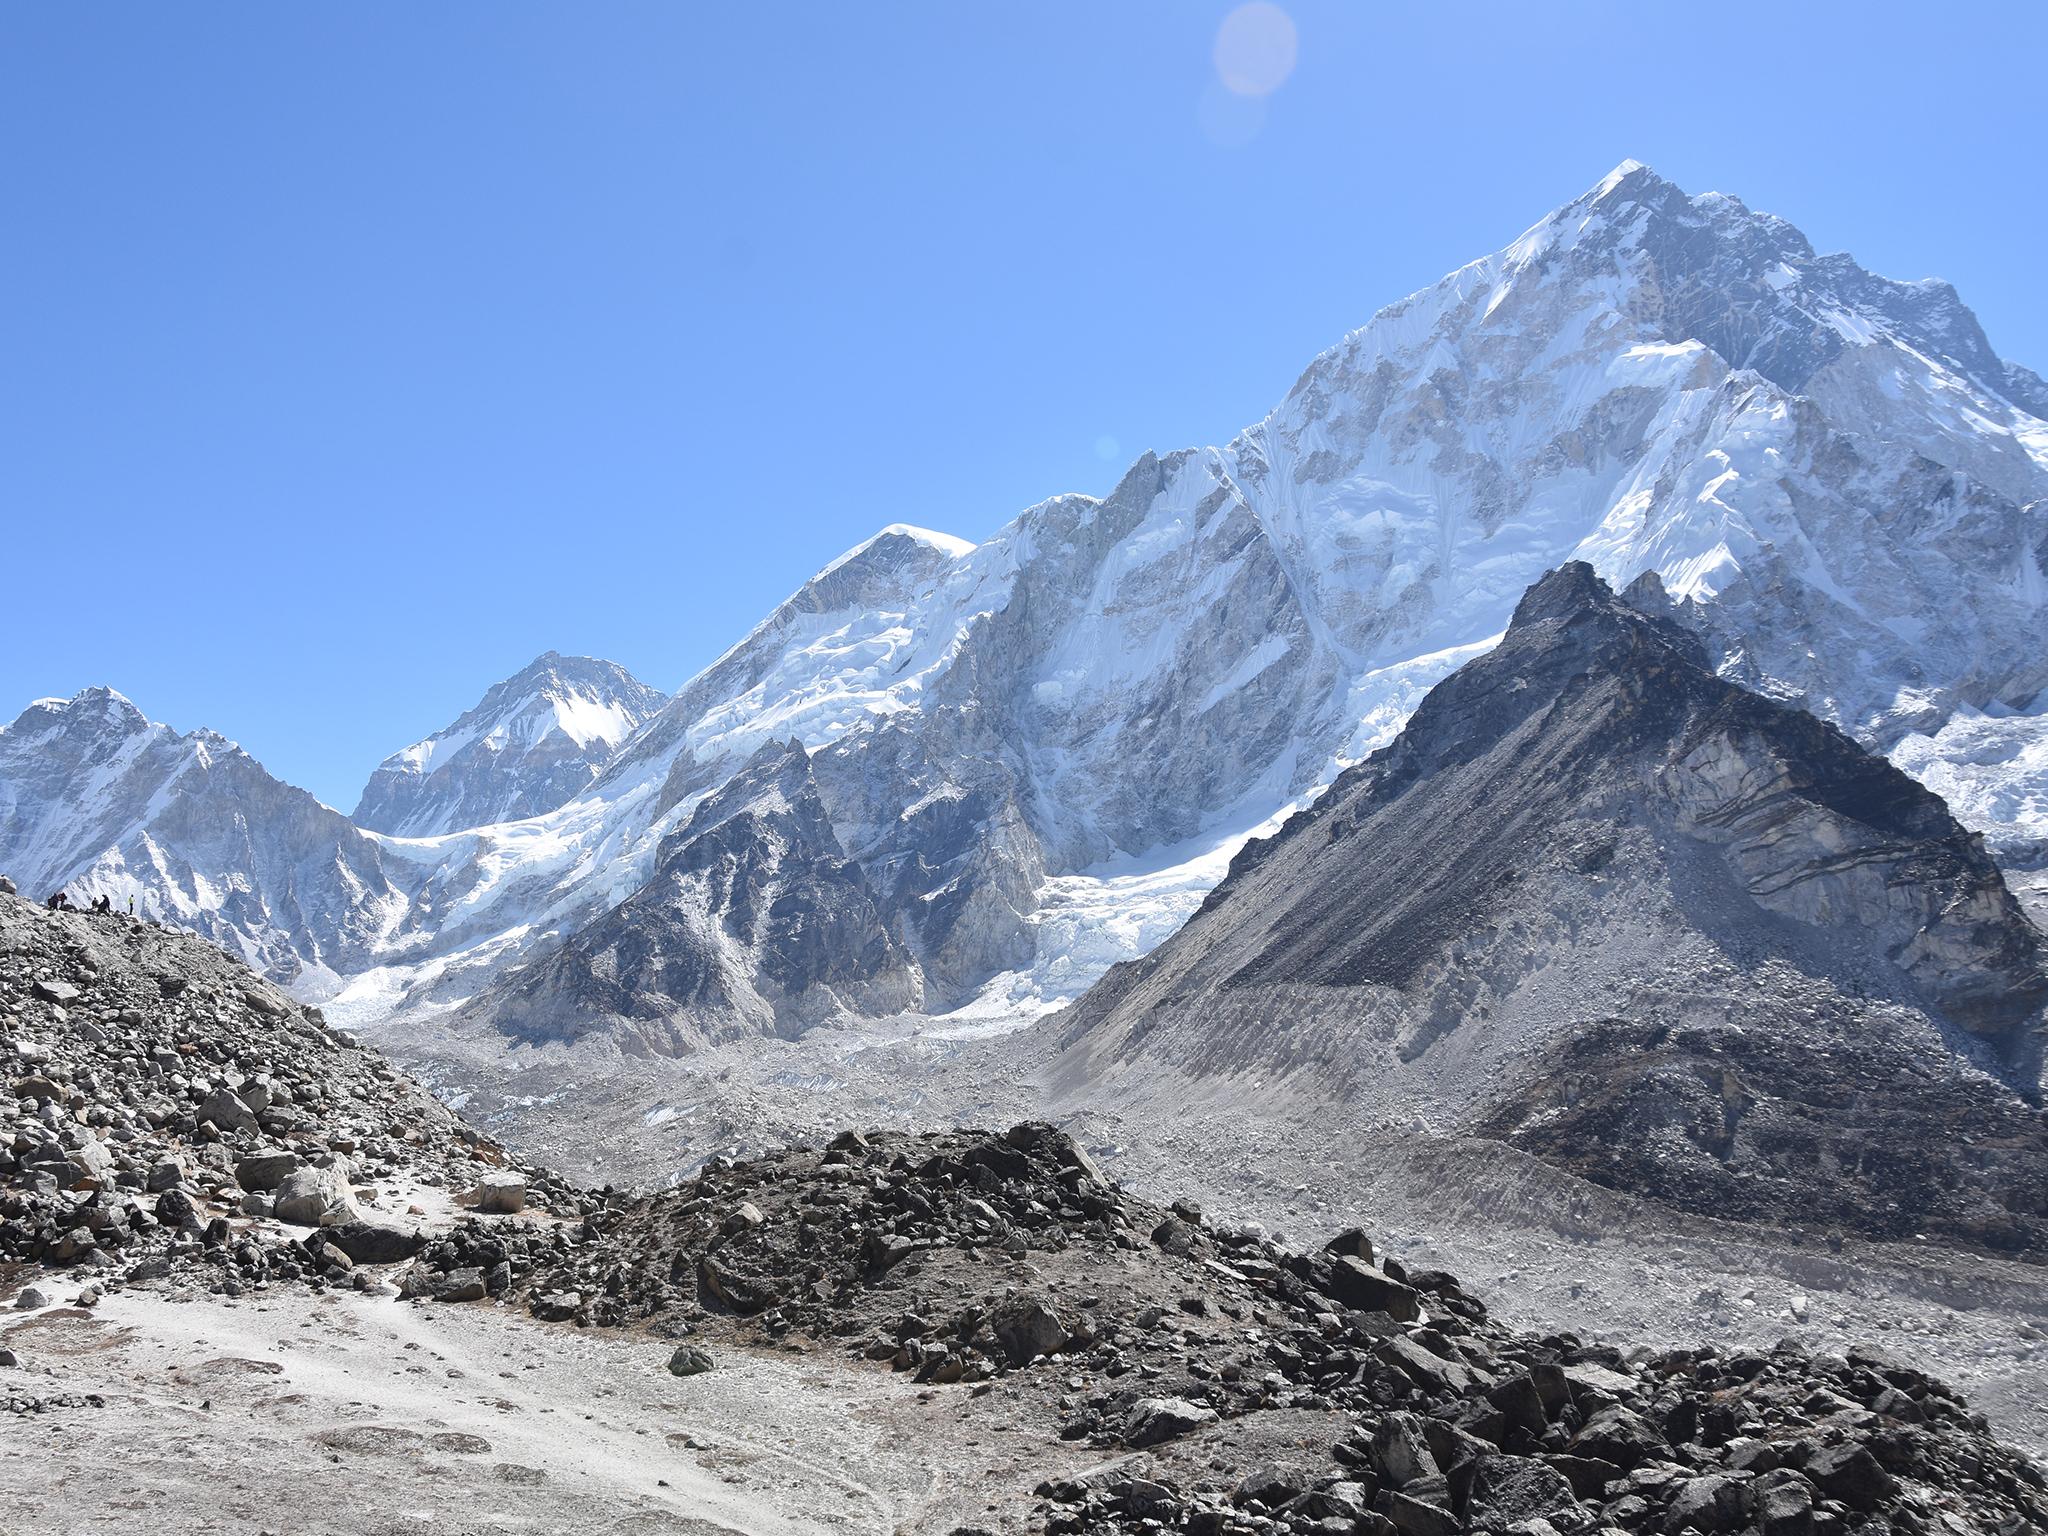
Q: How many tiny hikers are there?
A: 5